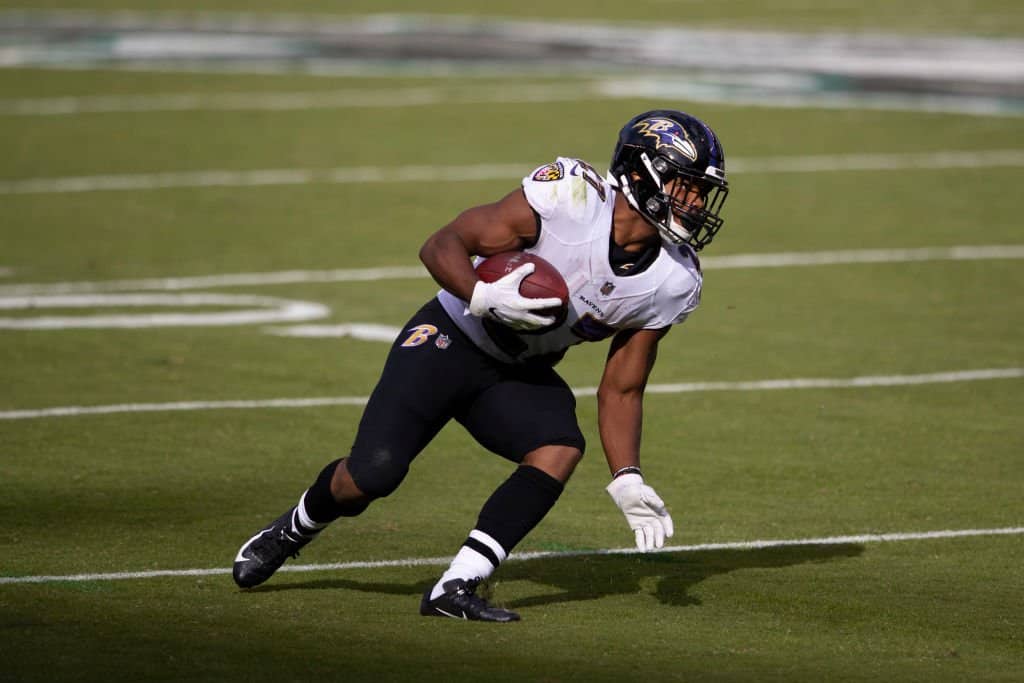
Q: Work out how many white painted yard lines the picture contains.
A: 5